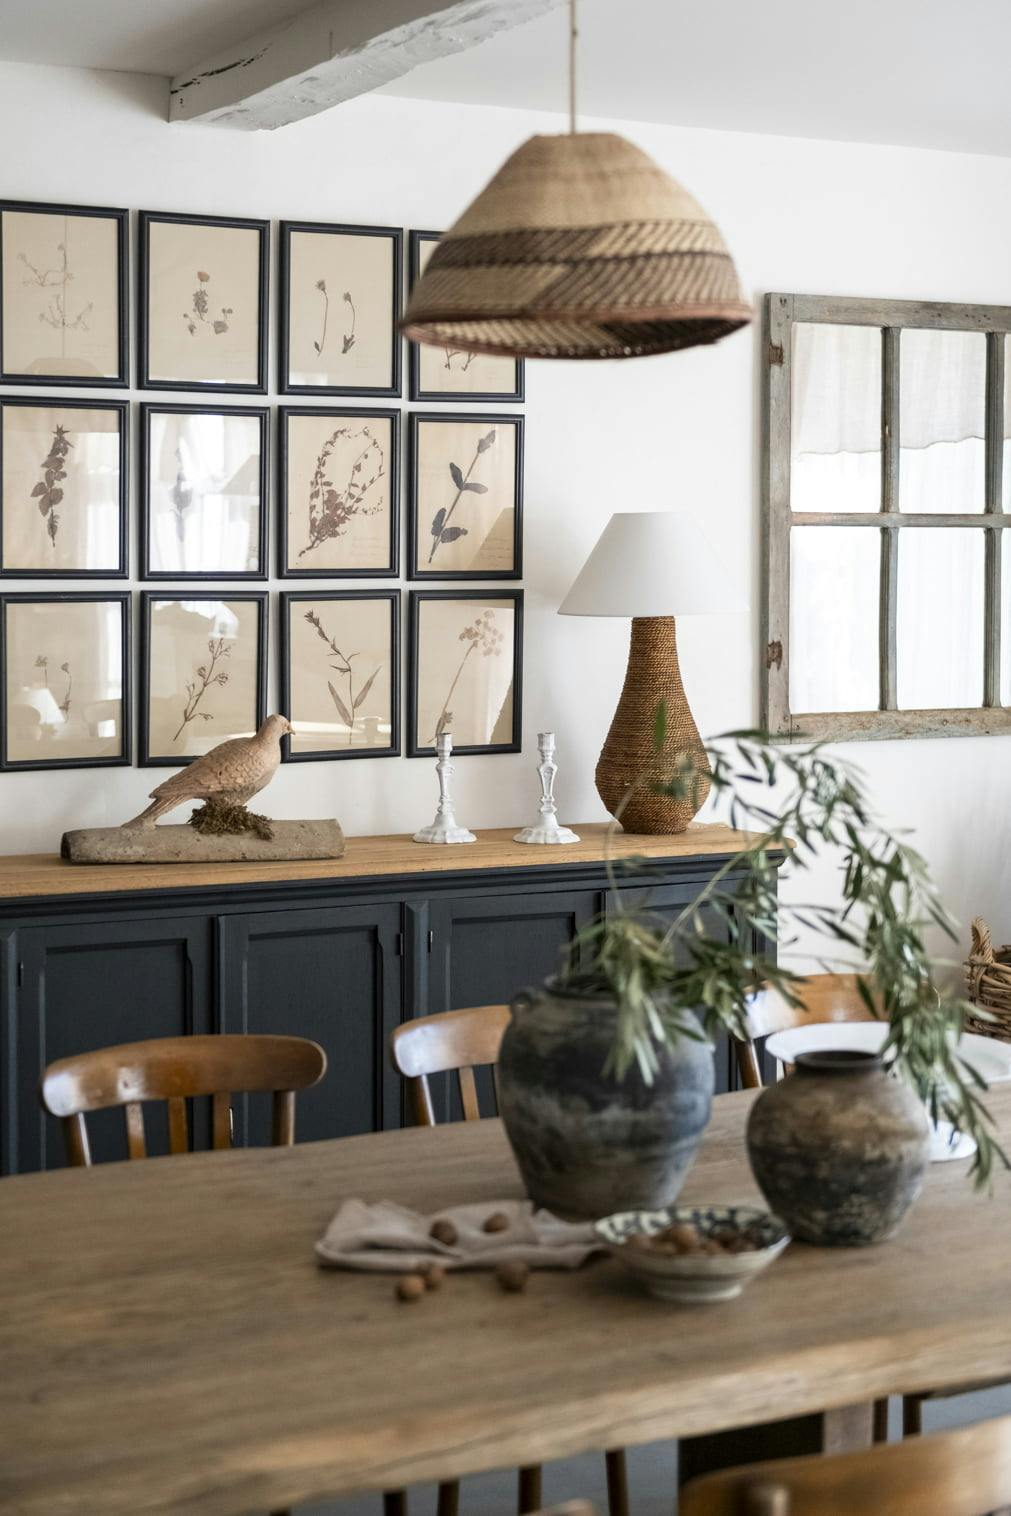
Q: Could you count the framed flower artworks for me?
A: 12